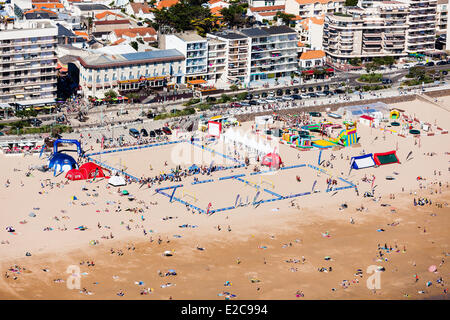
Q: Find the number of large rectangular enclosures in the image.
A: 3